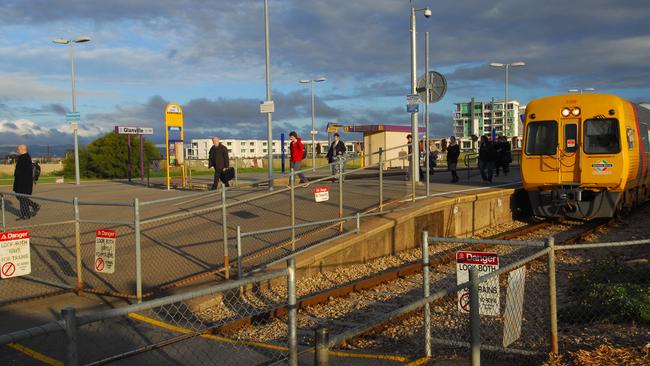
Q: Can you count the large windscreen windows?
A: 2